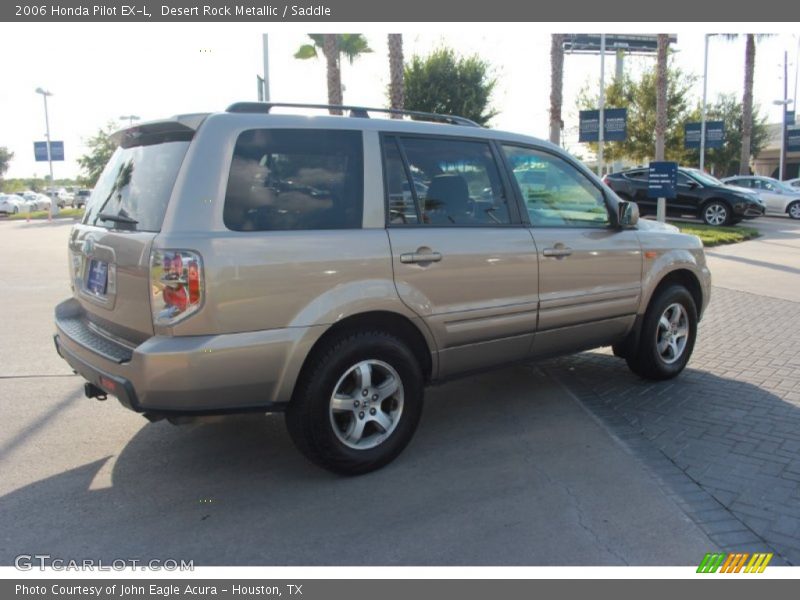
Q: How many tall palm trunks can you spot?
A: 5